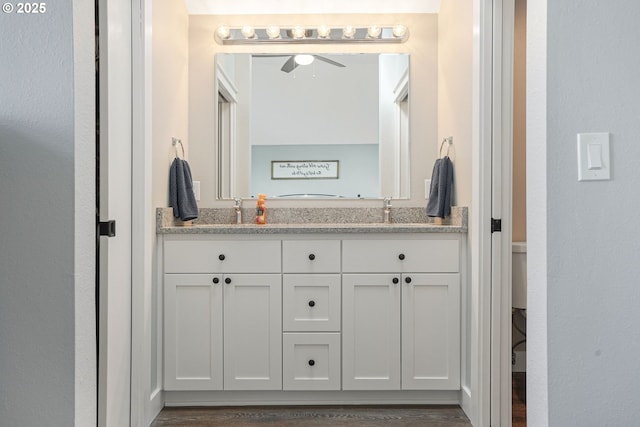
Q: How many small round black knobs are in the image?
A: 9